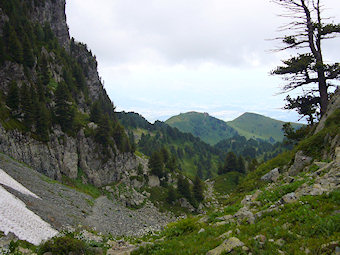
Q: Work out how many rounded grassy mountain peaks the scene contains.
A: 2